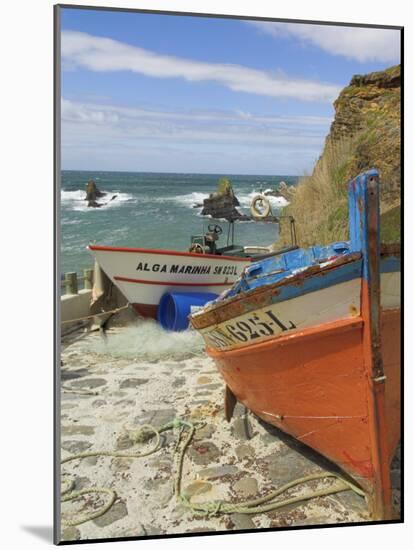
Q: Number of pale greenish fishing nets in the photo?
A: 1